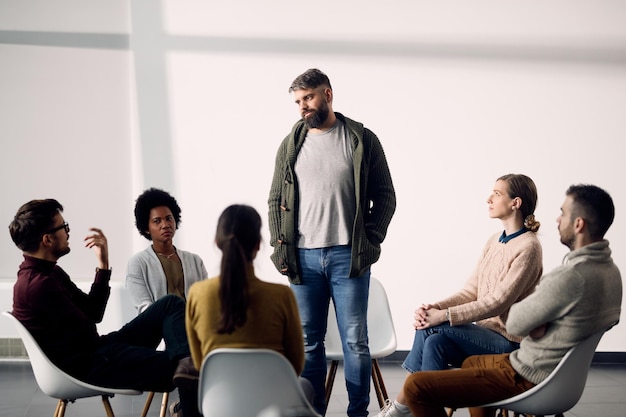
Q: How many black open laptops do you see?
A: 0